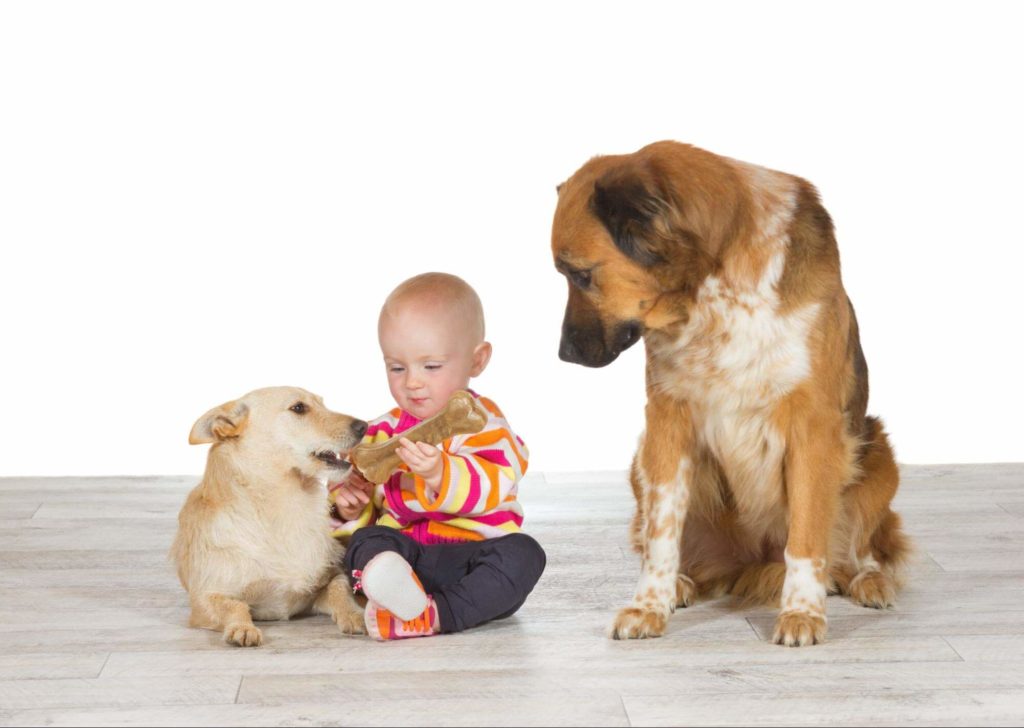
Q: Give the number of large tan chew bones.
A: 1